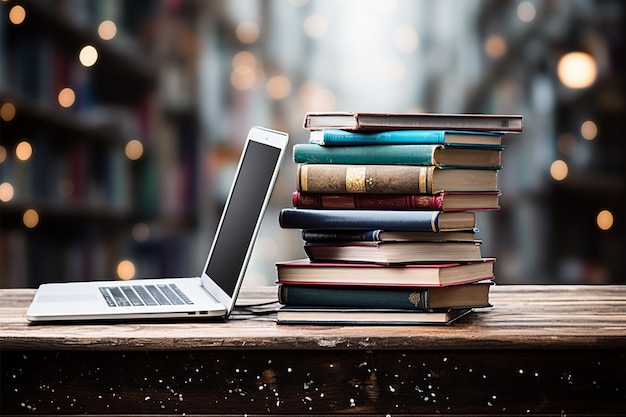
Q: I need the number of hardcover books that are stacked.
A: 11